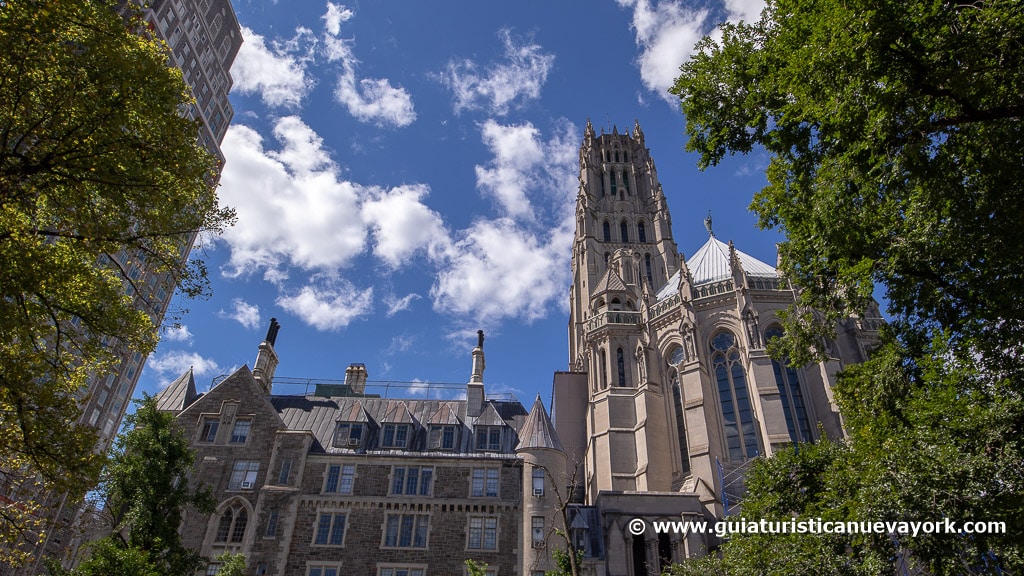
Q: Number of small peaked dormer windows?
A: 4